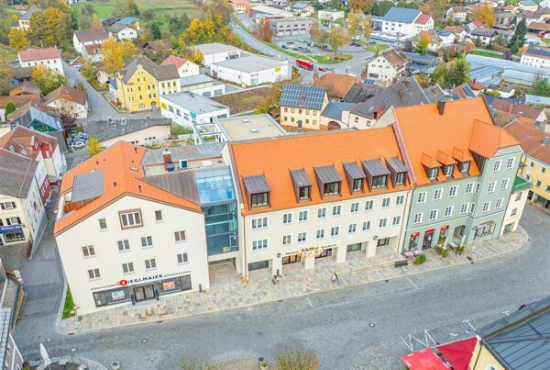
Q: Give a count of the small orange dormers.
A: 3